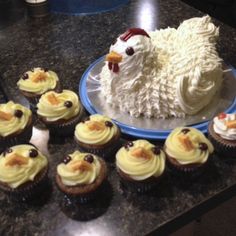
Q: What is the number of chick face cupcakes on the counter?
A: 8